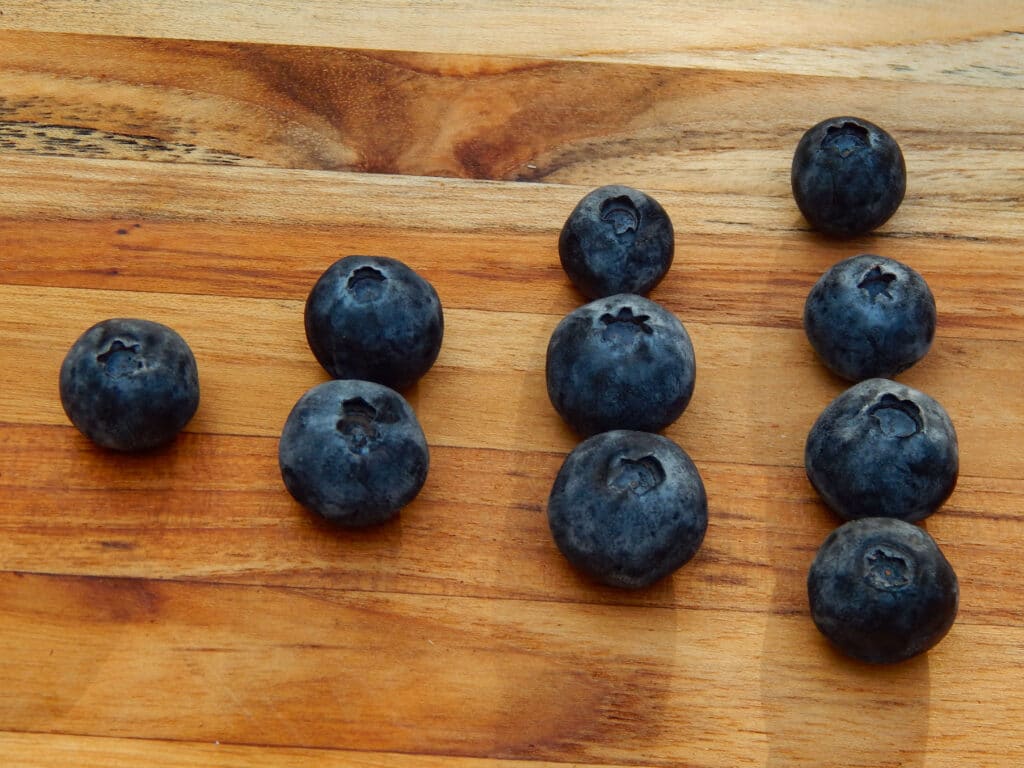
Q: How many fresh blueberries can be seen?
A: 10